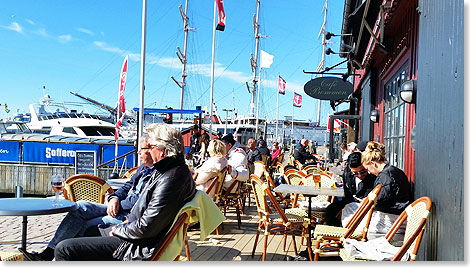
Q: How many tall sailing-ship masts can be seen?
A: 3